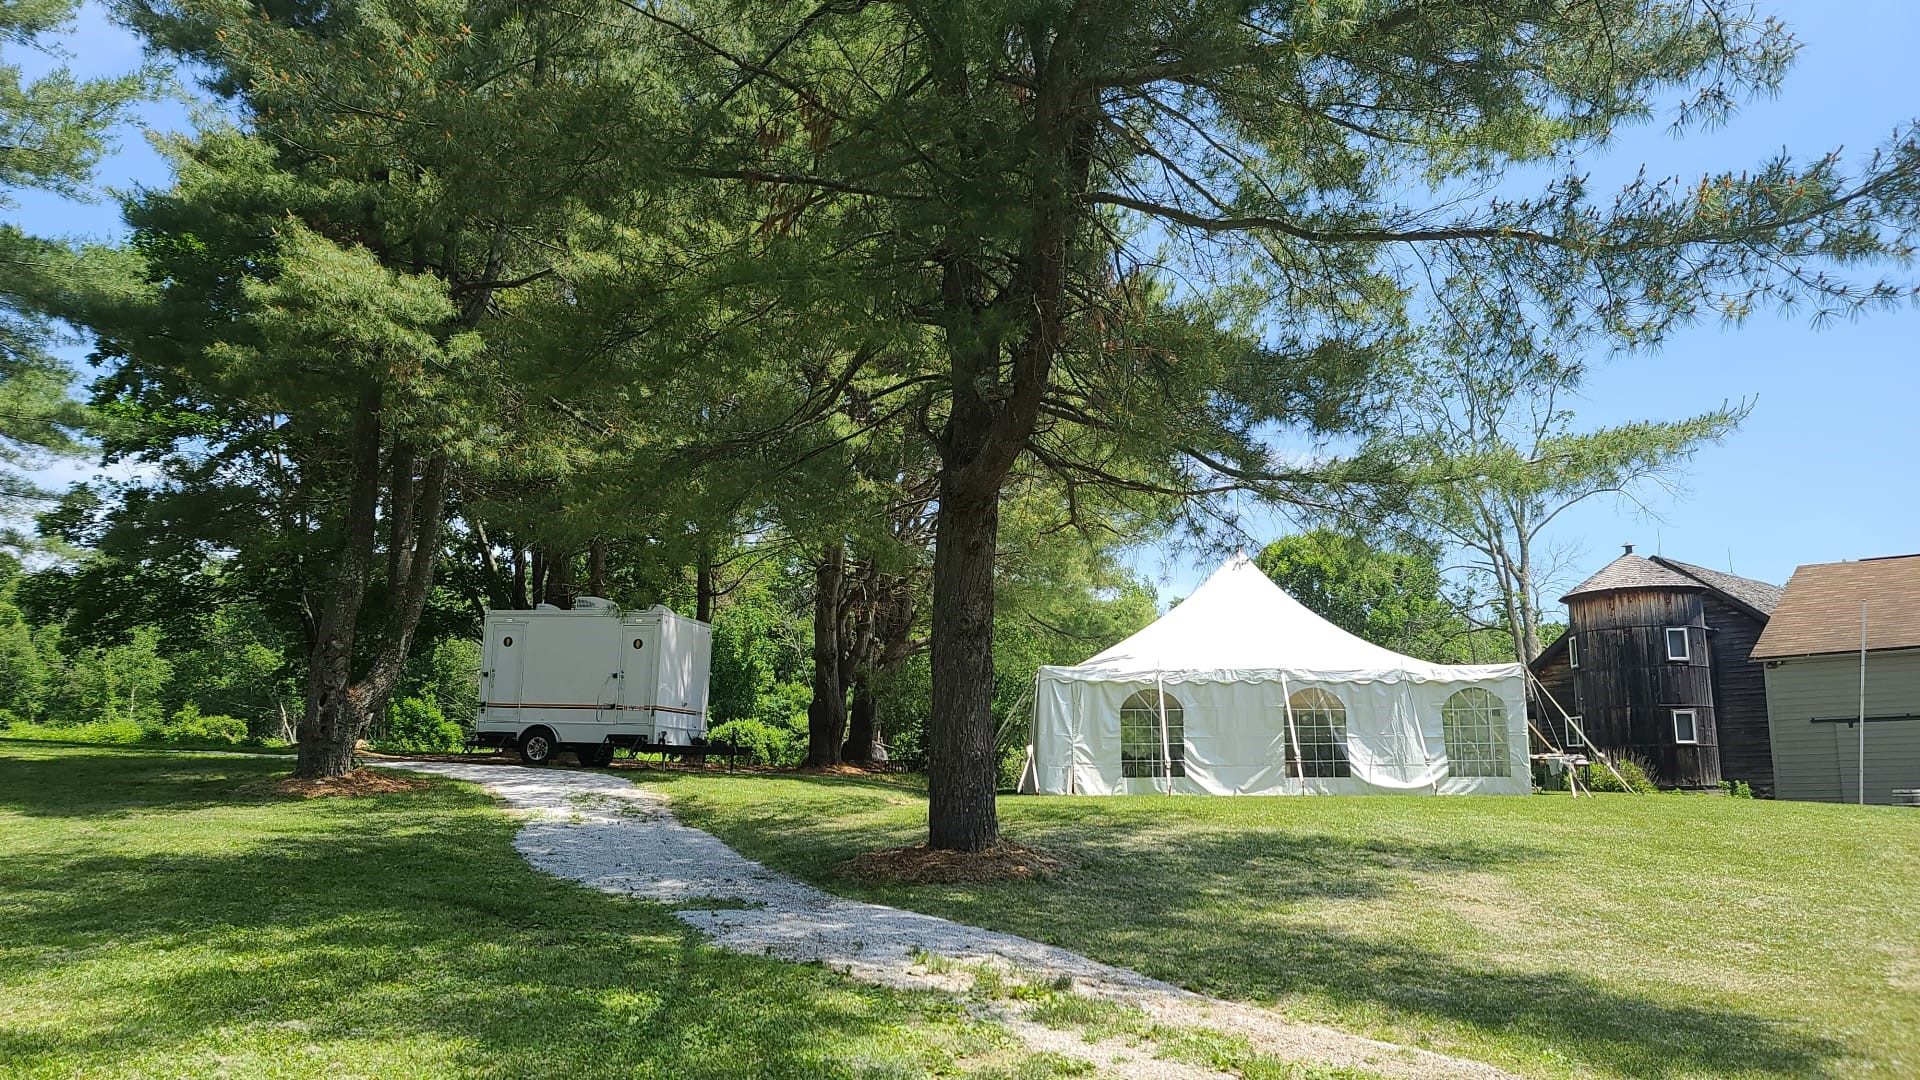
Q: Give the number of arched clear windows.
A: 3